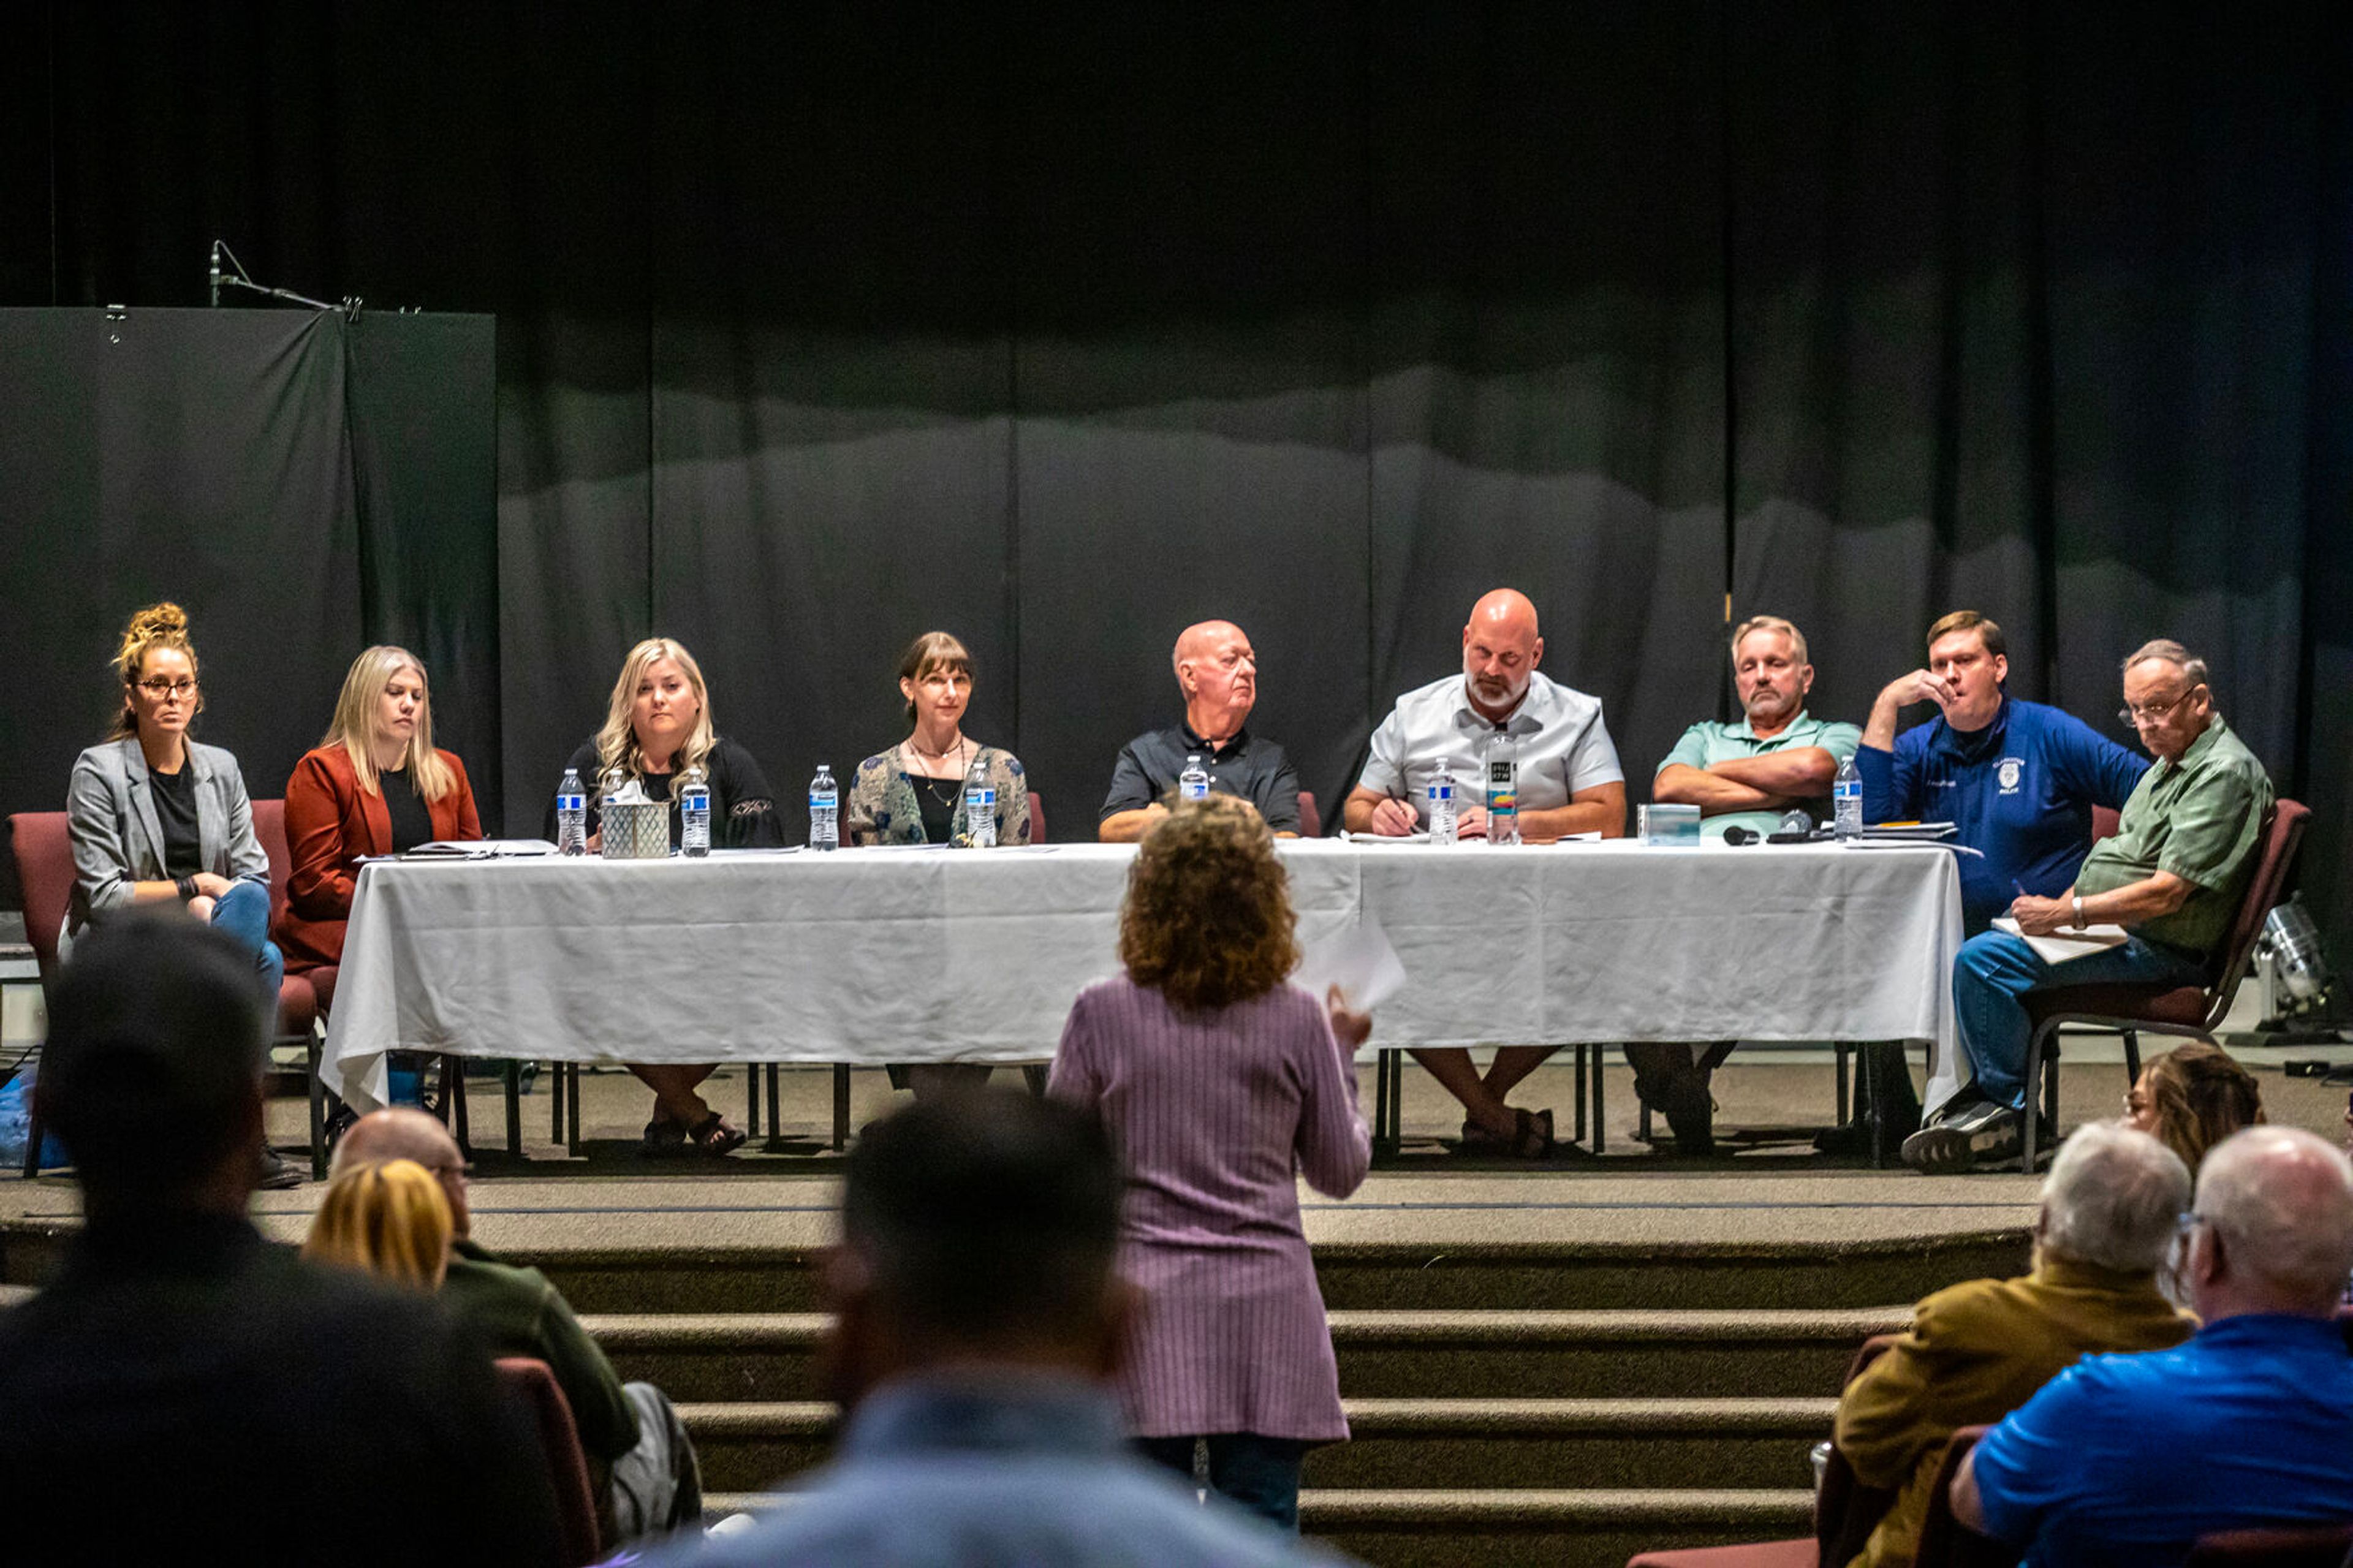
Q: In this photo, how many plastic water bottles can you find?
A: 9